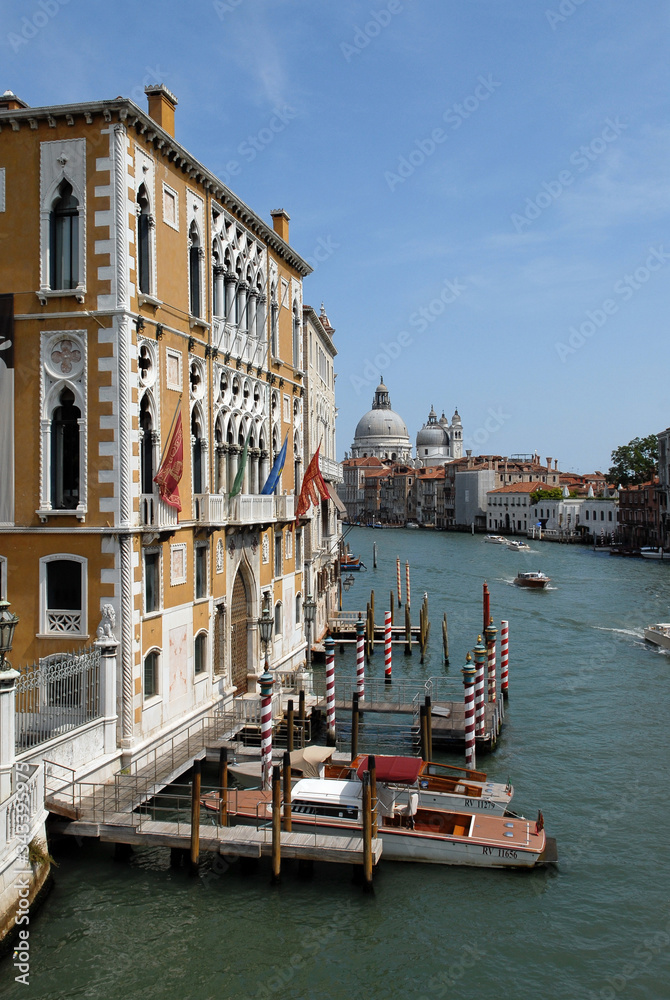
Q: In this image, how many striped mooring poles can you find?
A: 10